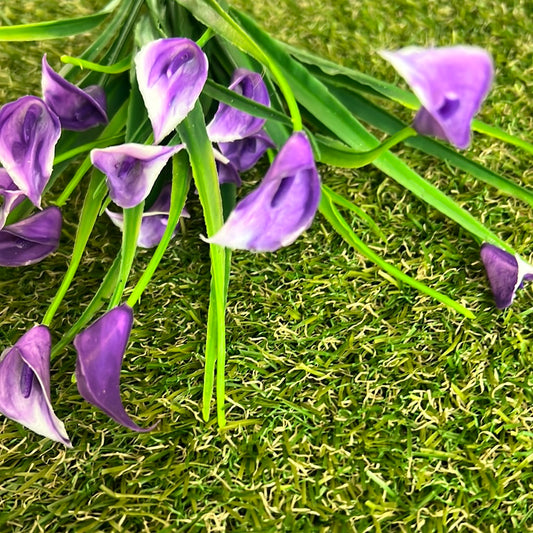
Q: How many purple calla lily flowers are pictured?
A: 14